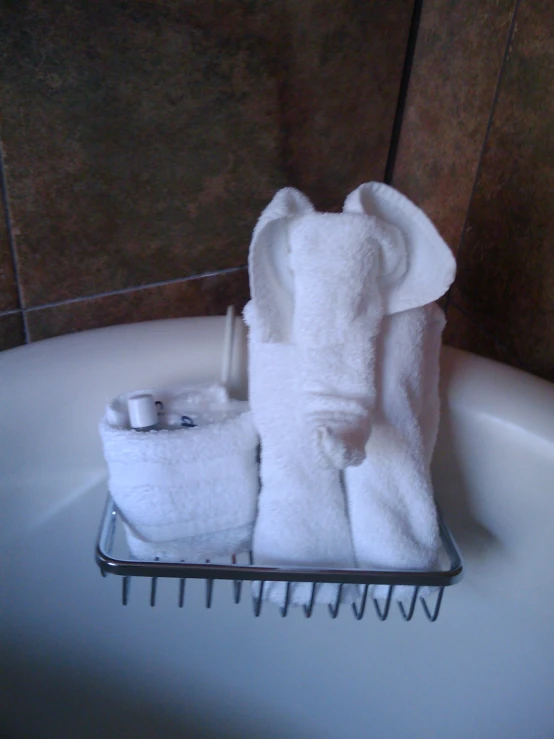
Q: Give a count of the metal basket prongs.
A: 13